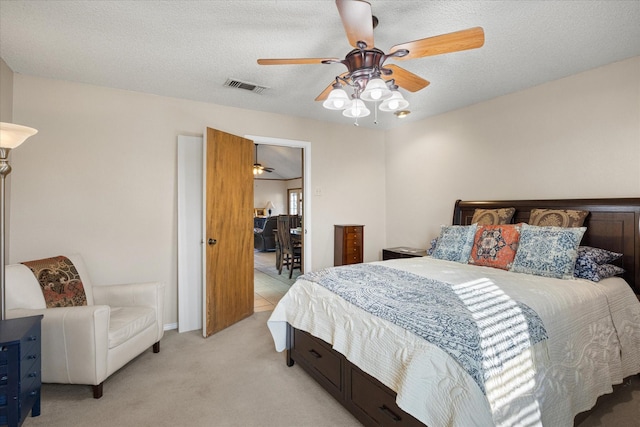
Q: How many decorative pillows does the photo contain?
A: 5